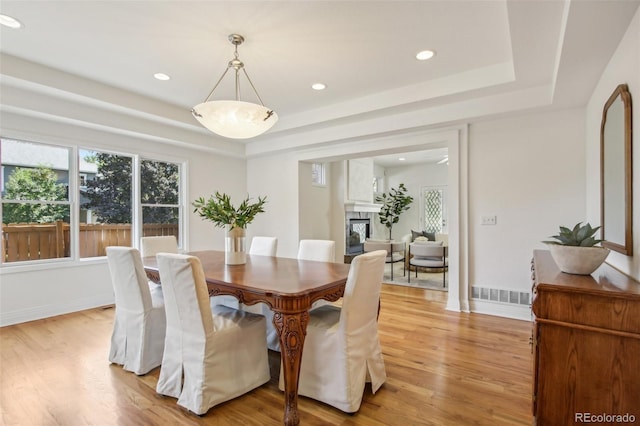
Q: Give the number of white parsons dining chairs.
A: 6